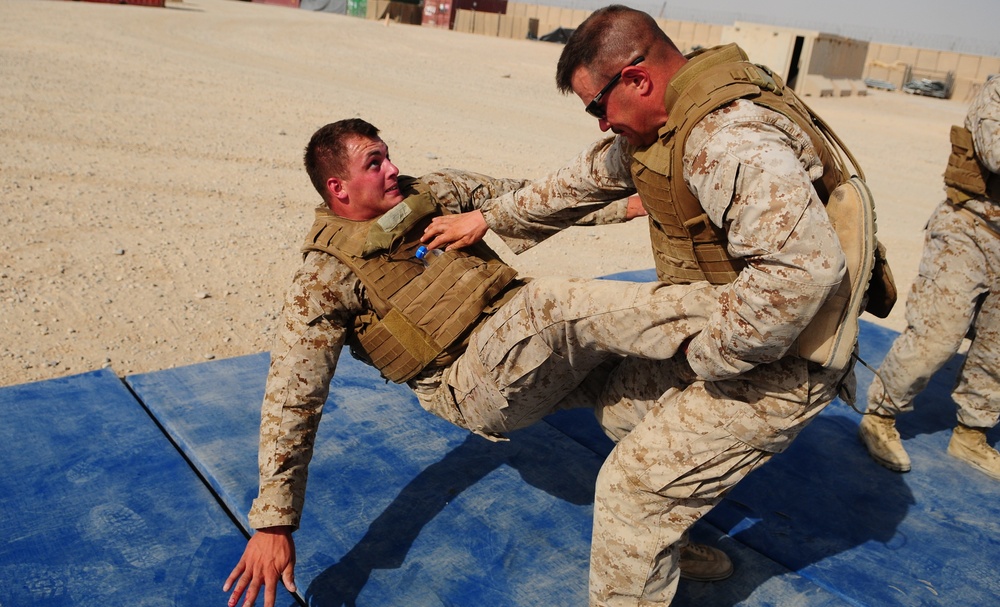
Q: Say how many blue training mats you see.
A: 3